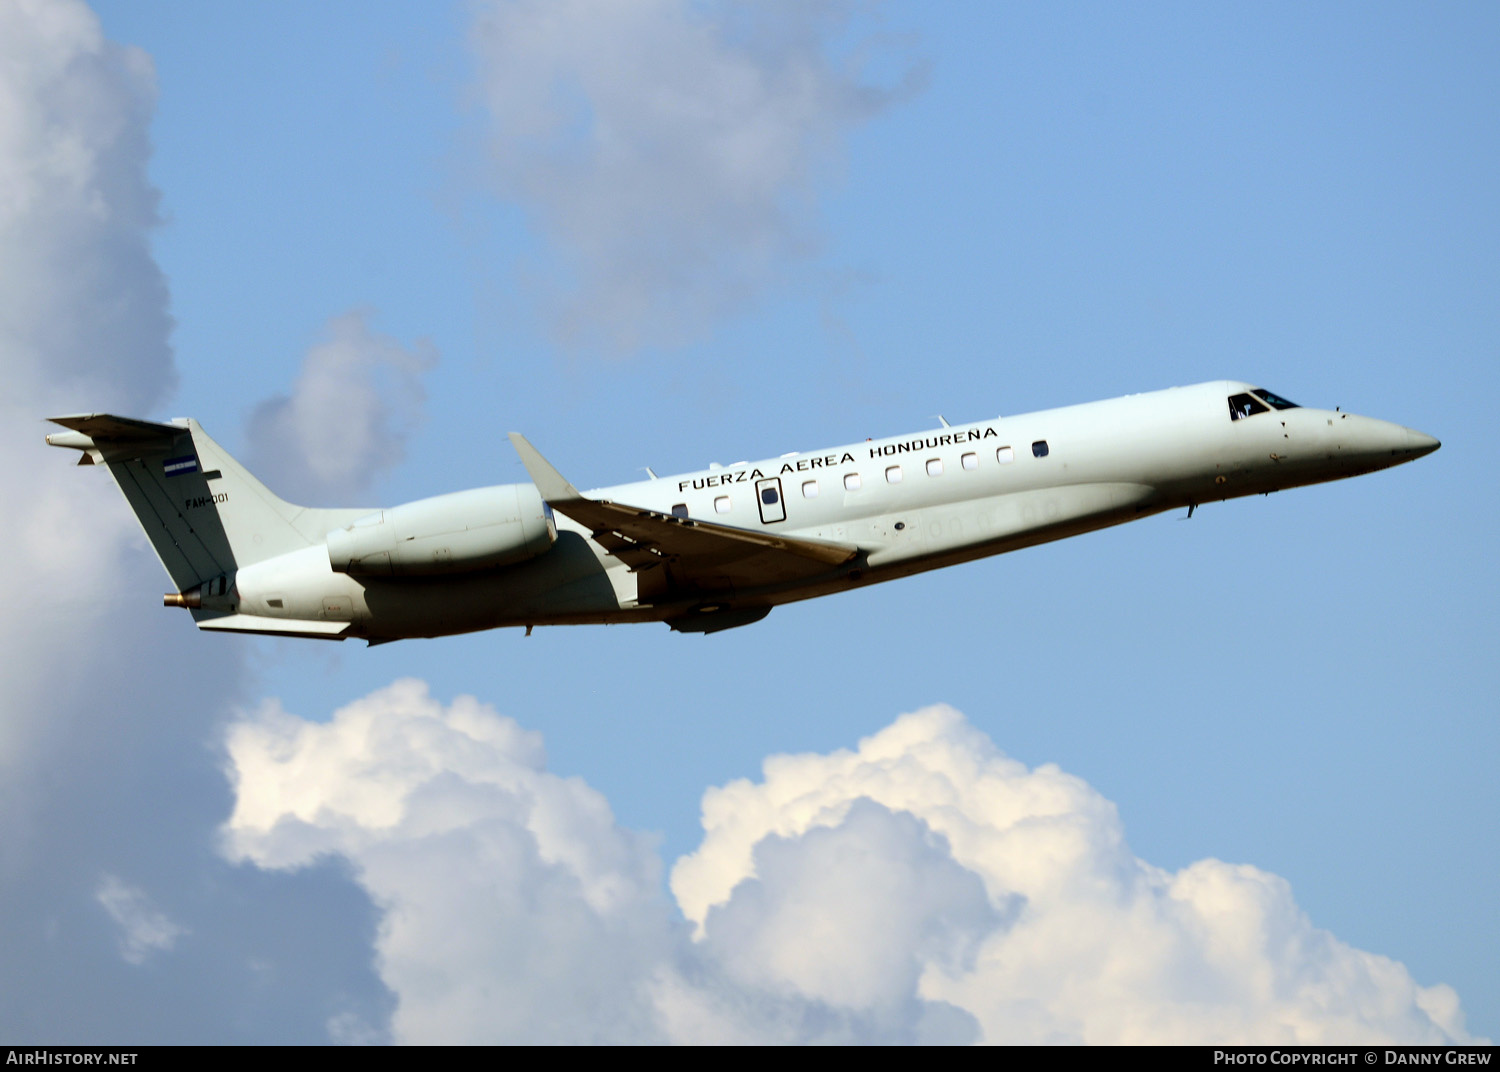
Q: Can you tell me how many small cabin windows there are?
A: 10